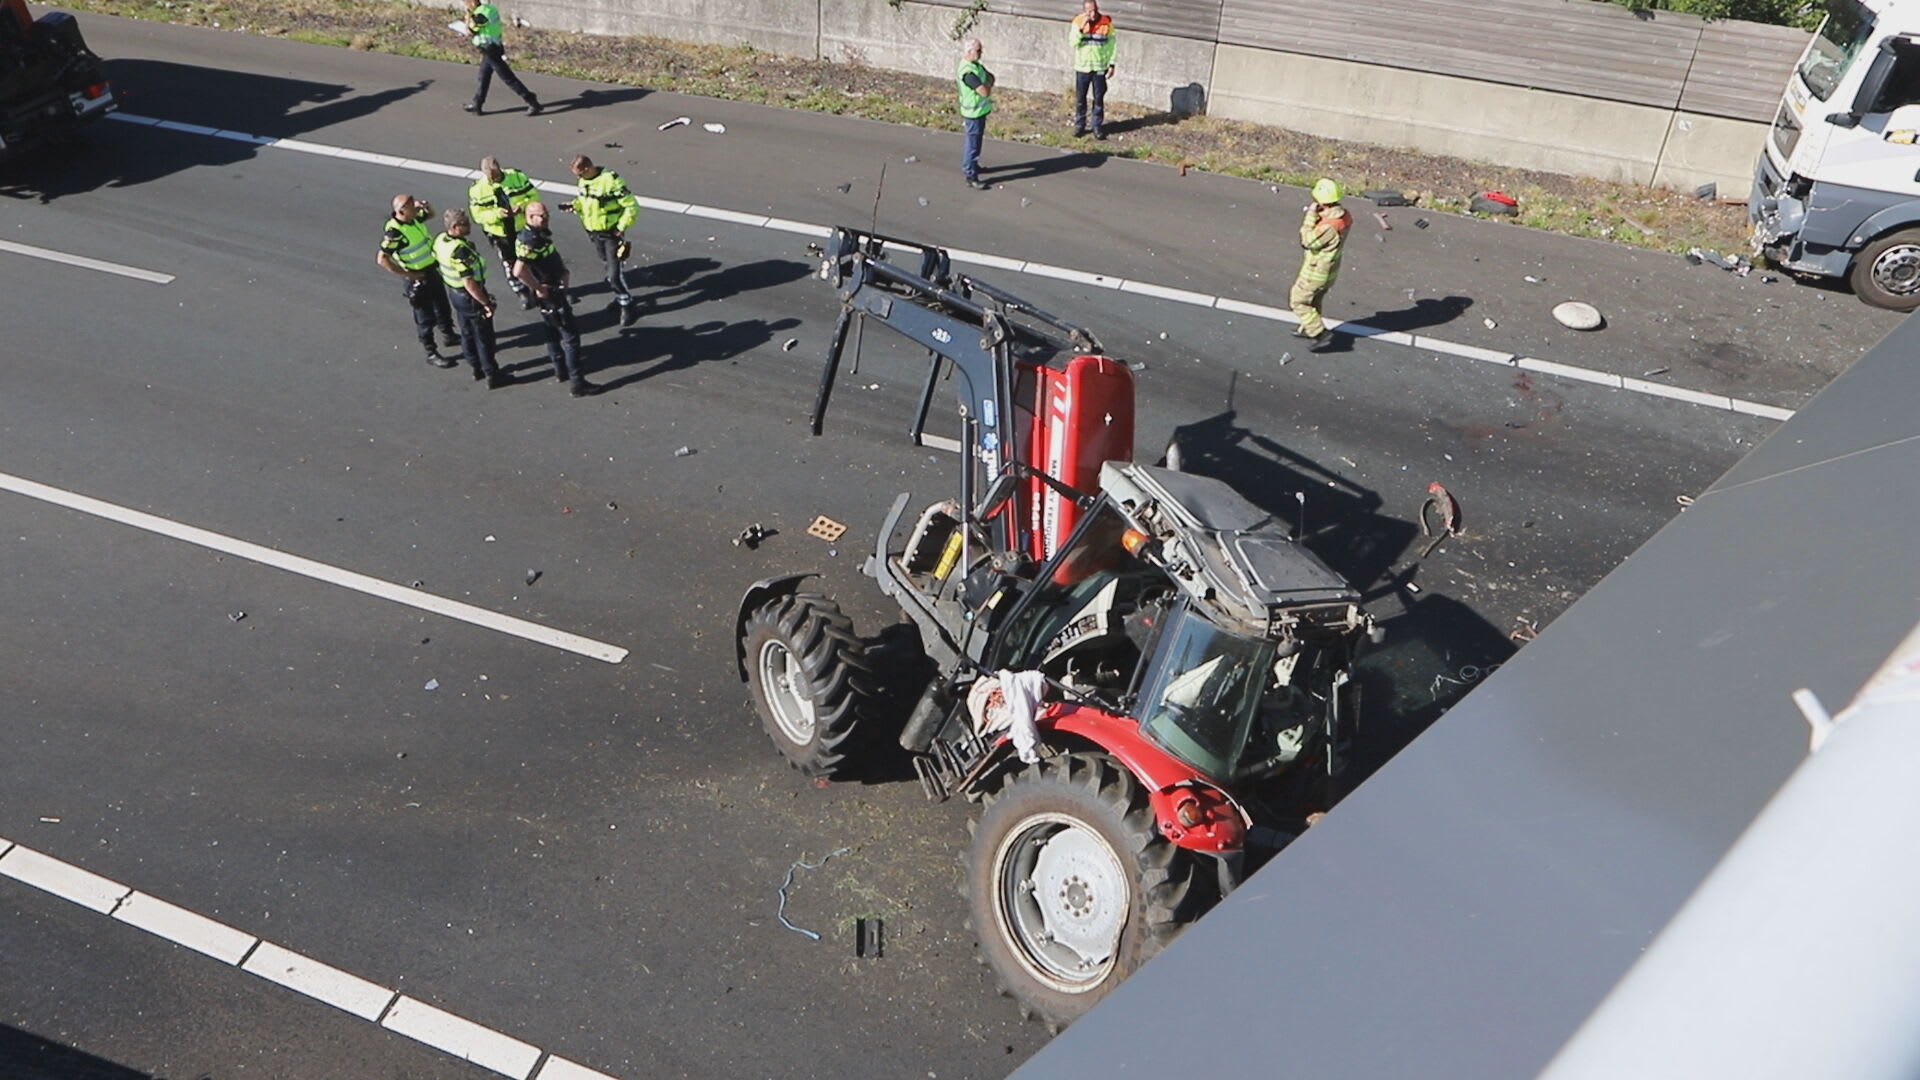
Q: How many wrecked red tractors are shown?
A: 1